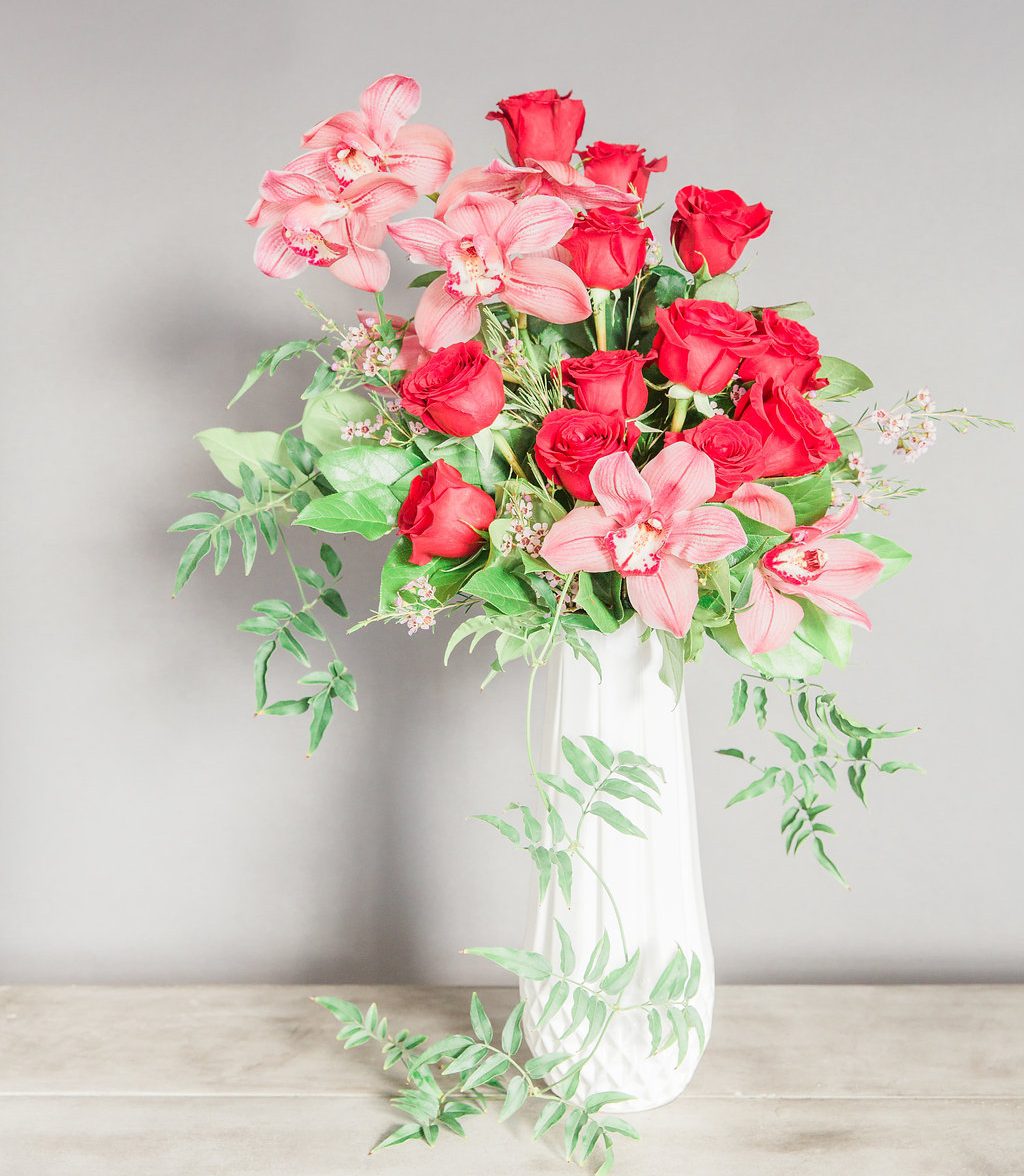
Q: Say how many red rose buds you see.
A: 12